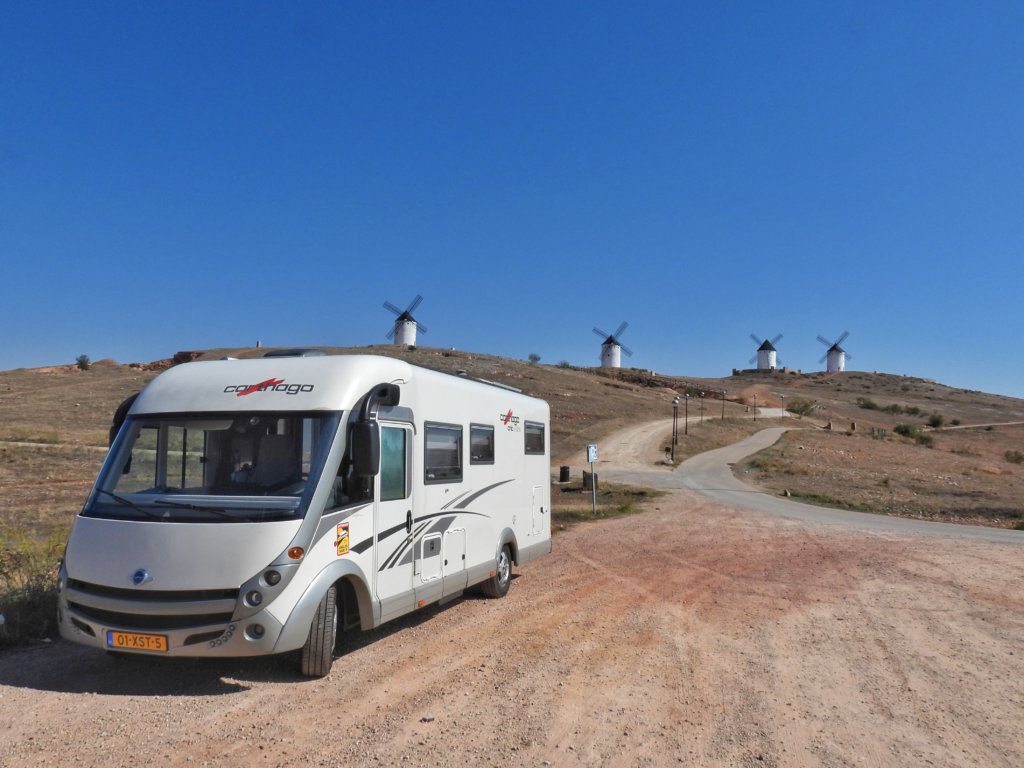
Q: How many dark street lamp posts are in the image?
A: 7